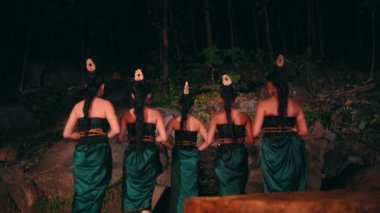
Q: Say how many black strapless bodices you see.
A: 5